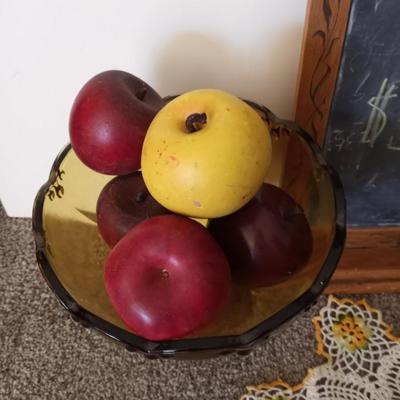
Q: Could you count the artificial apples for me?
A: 5